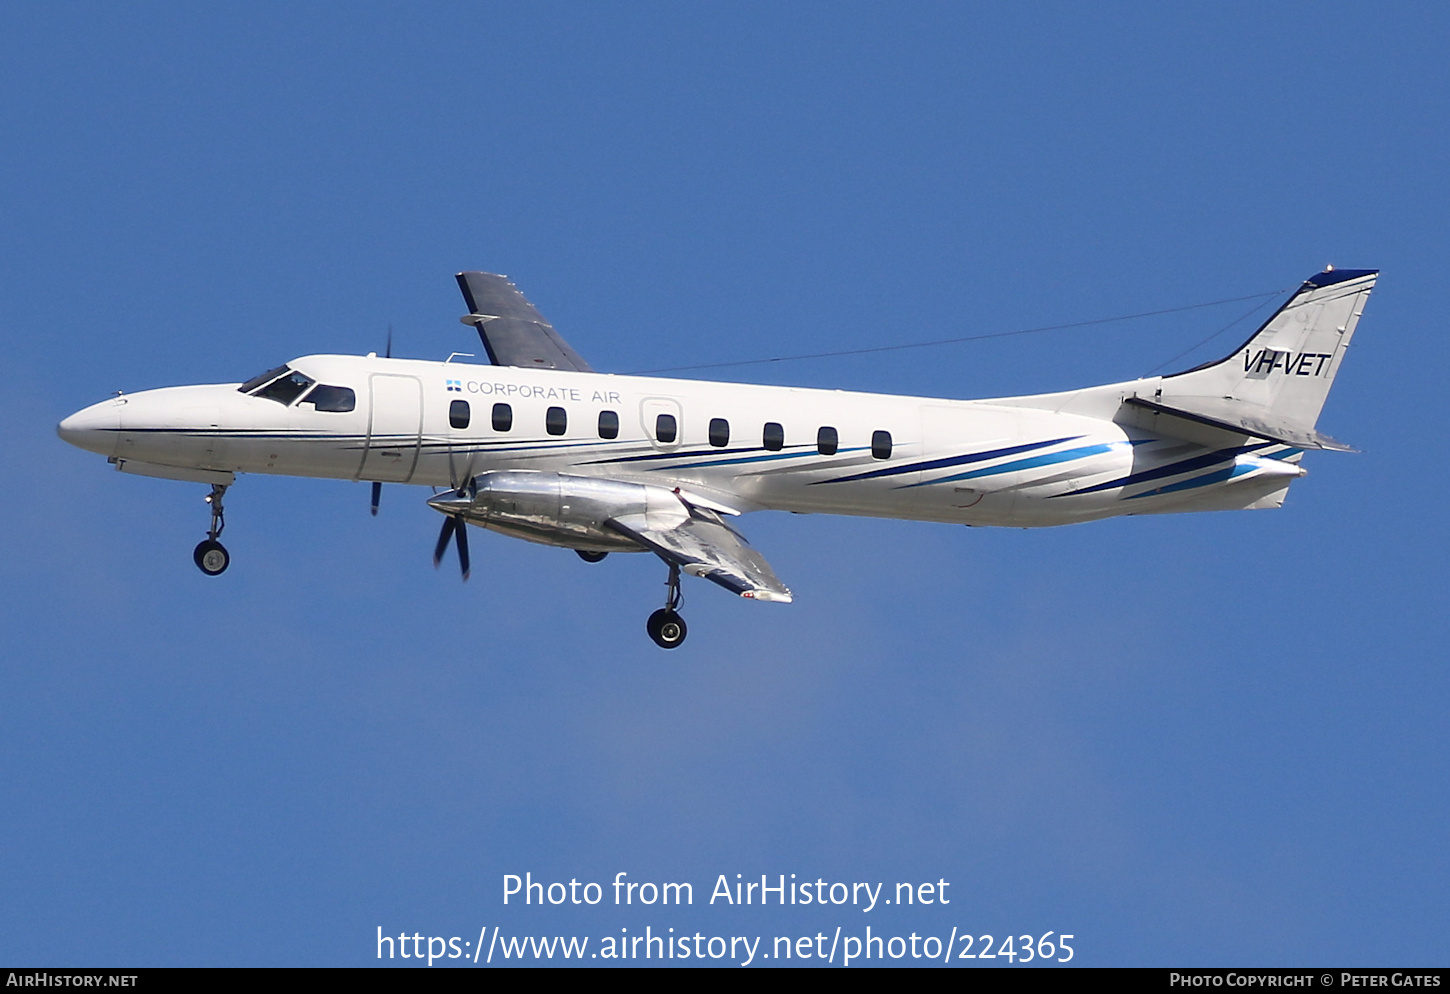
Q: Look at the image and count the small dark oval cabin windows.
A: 9